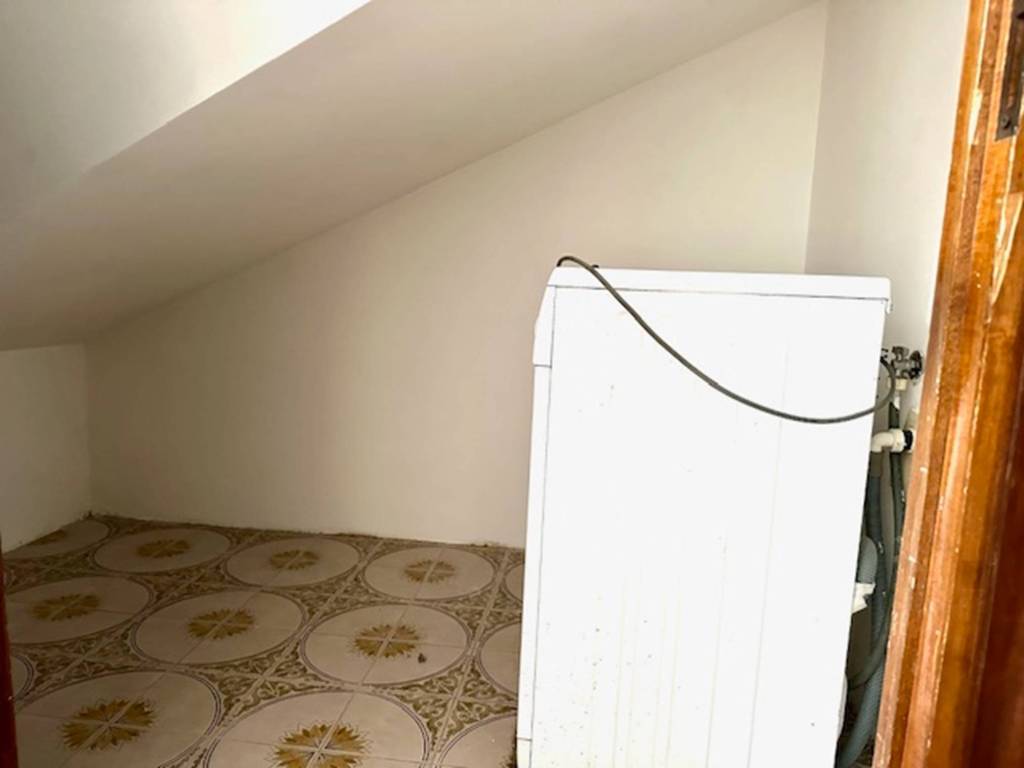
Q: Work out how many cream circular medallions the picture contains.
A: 13